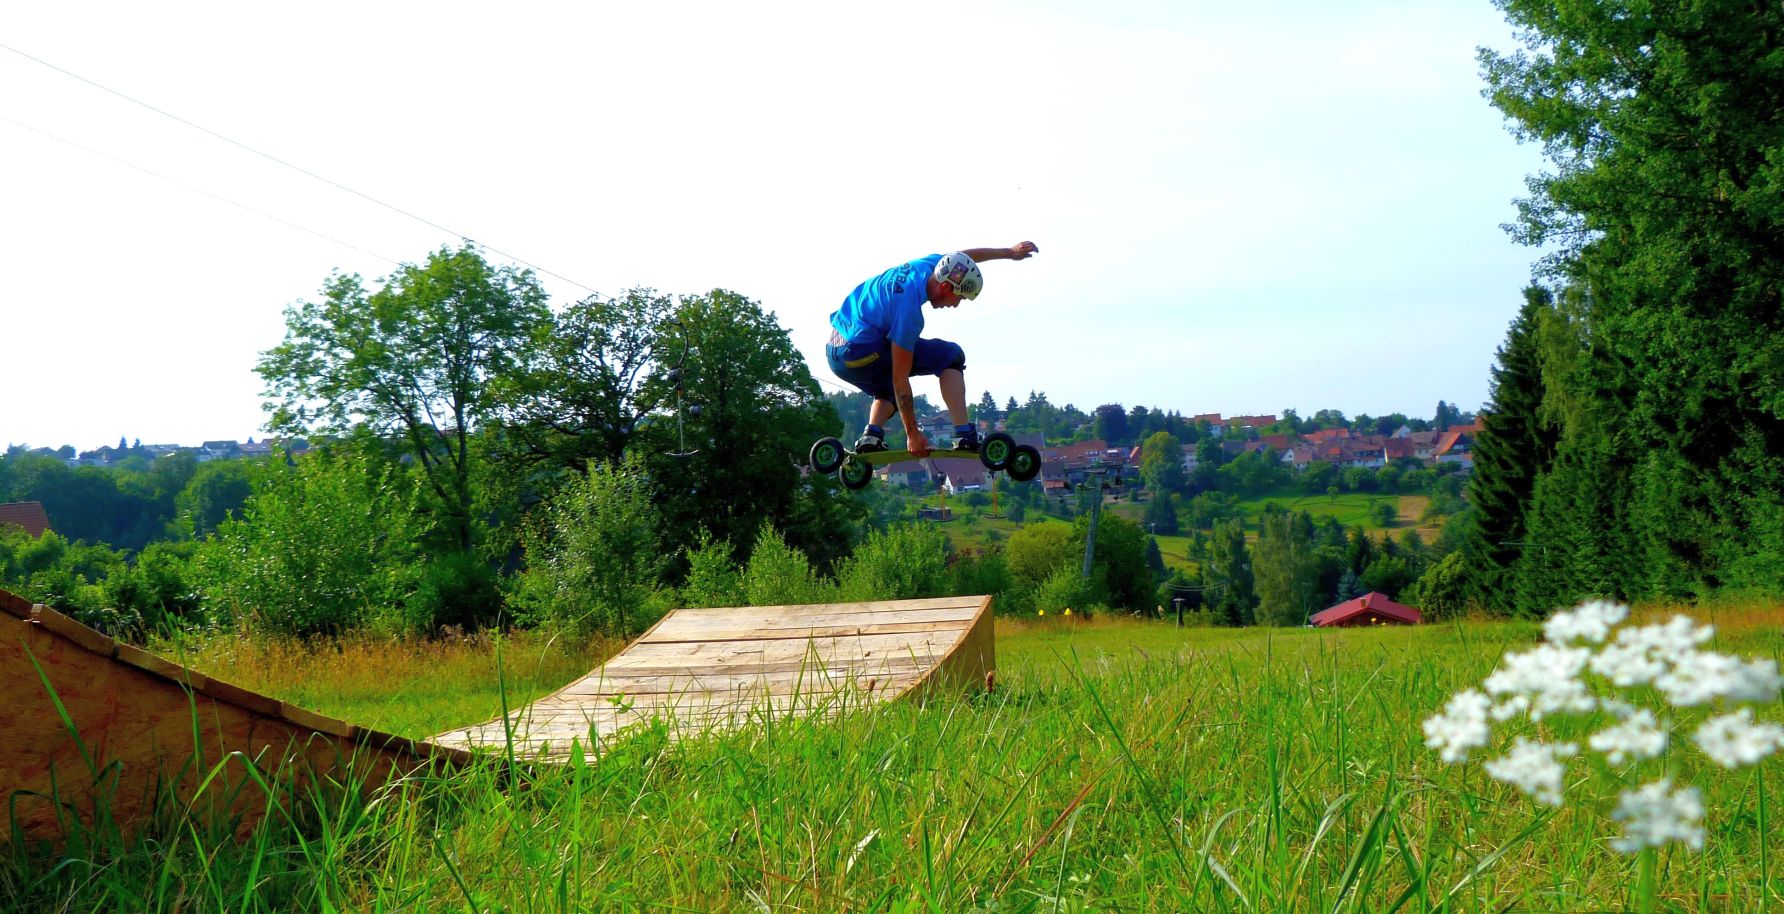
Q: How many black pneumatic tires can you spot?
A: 4